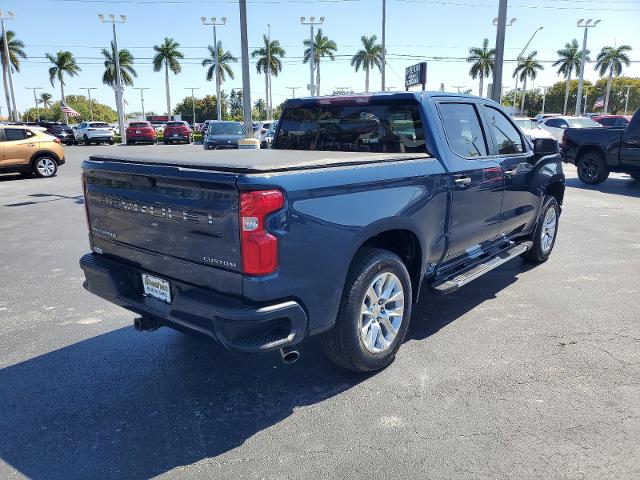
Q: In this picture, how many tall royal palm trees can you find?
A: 12